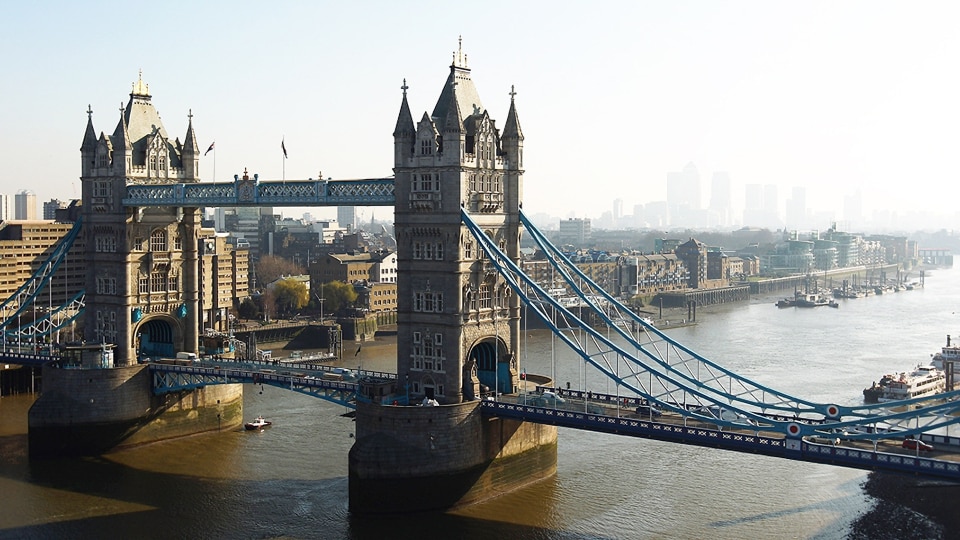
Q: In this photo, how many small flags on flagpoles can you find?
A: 2